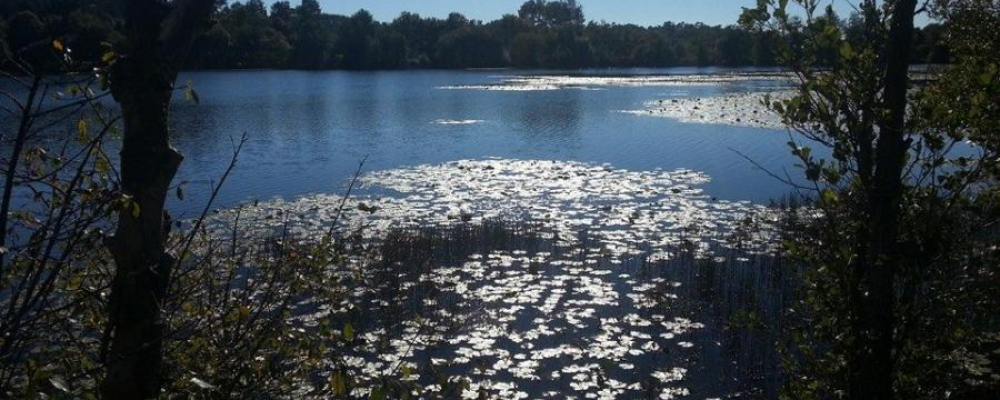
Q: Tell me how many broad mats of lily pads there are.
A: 3